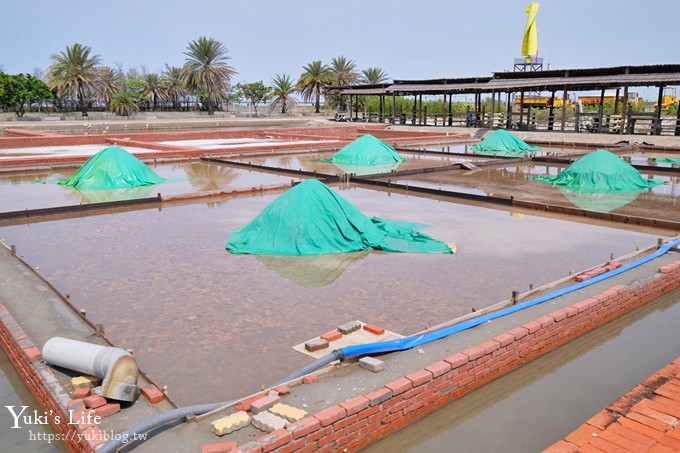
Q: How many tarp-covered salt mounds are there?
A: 5